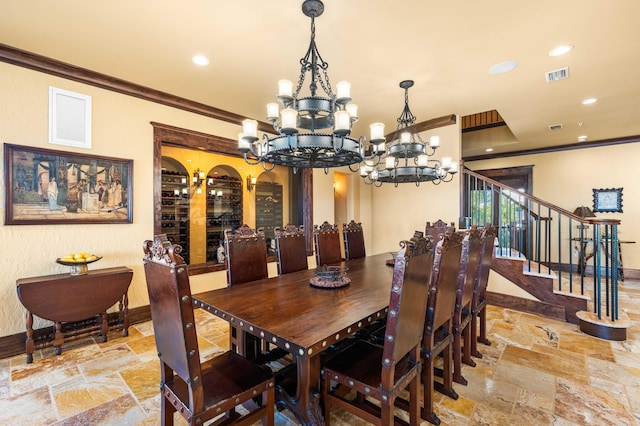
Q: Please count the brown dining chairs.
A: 10